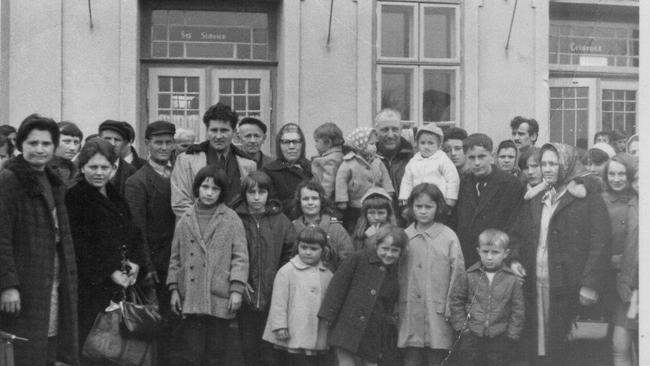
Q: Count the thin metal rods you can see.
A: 3